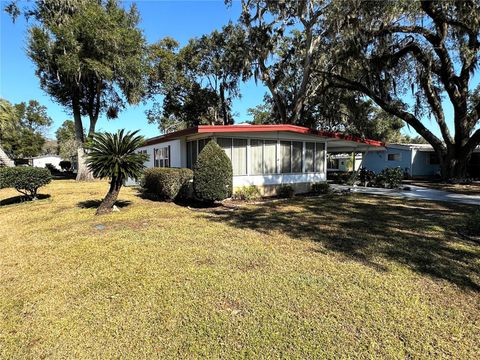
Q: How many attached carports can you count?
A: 1